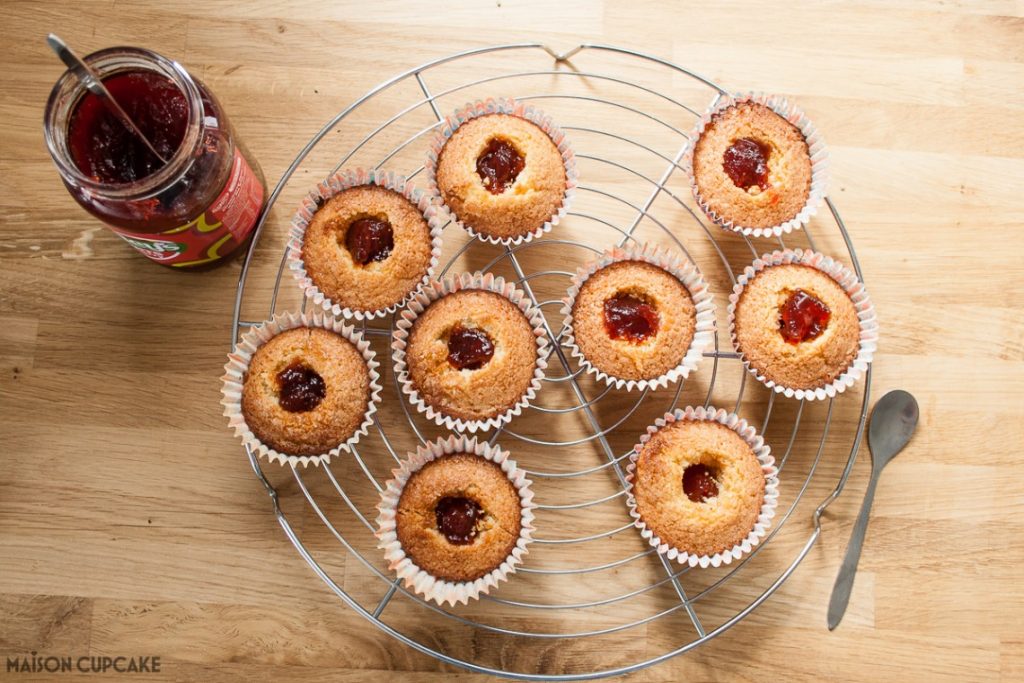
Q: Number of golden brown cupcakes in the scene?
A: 9